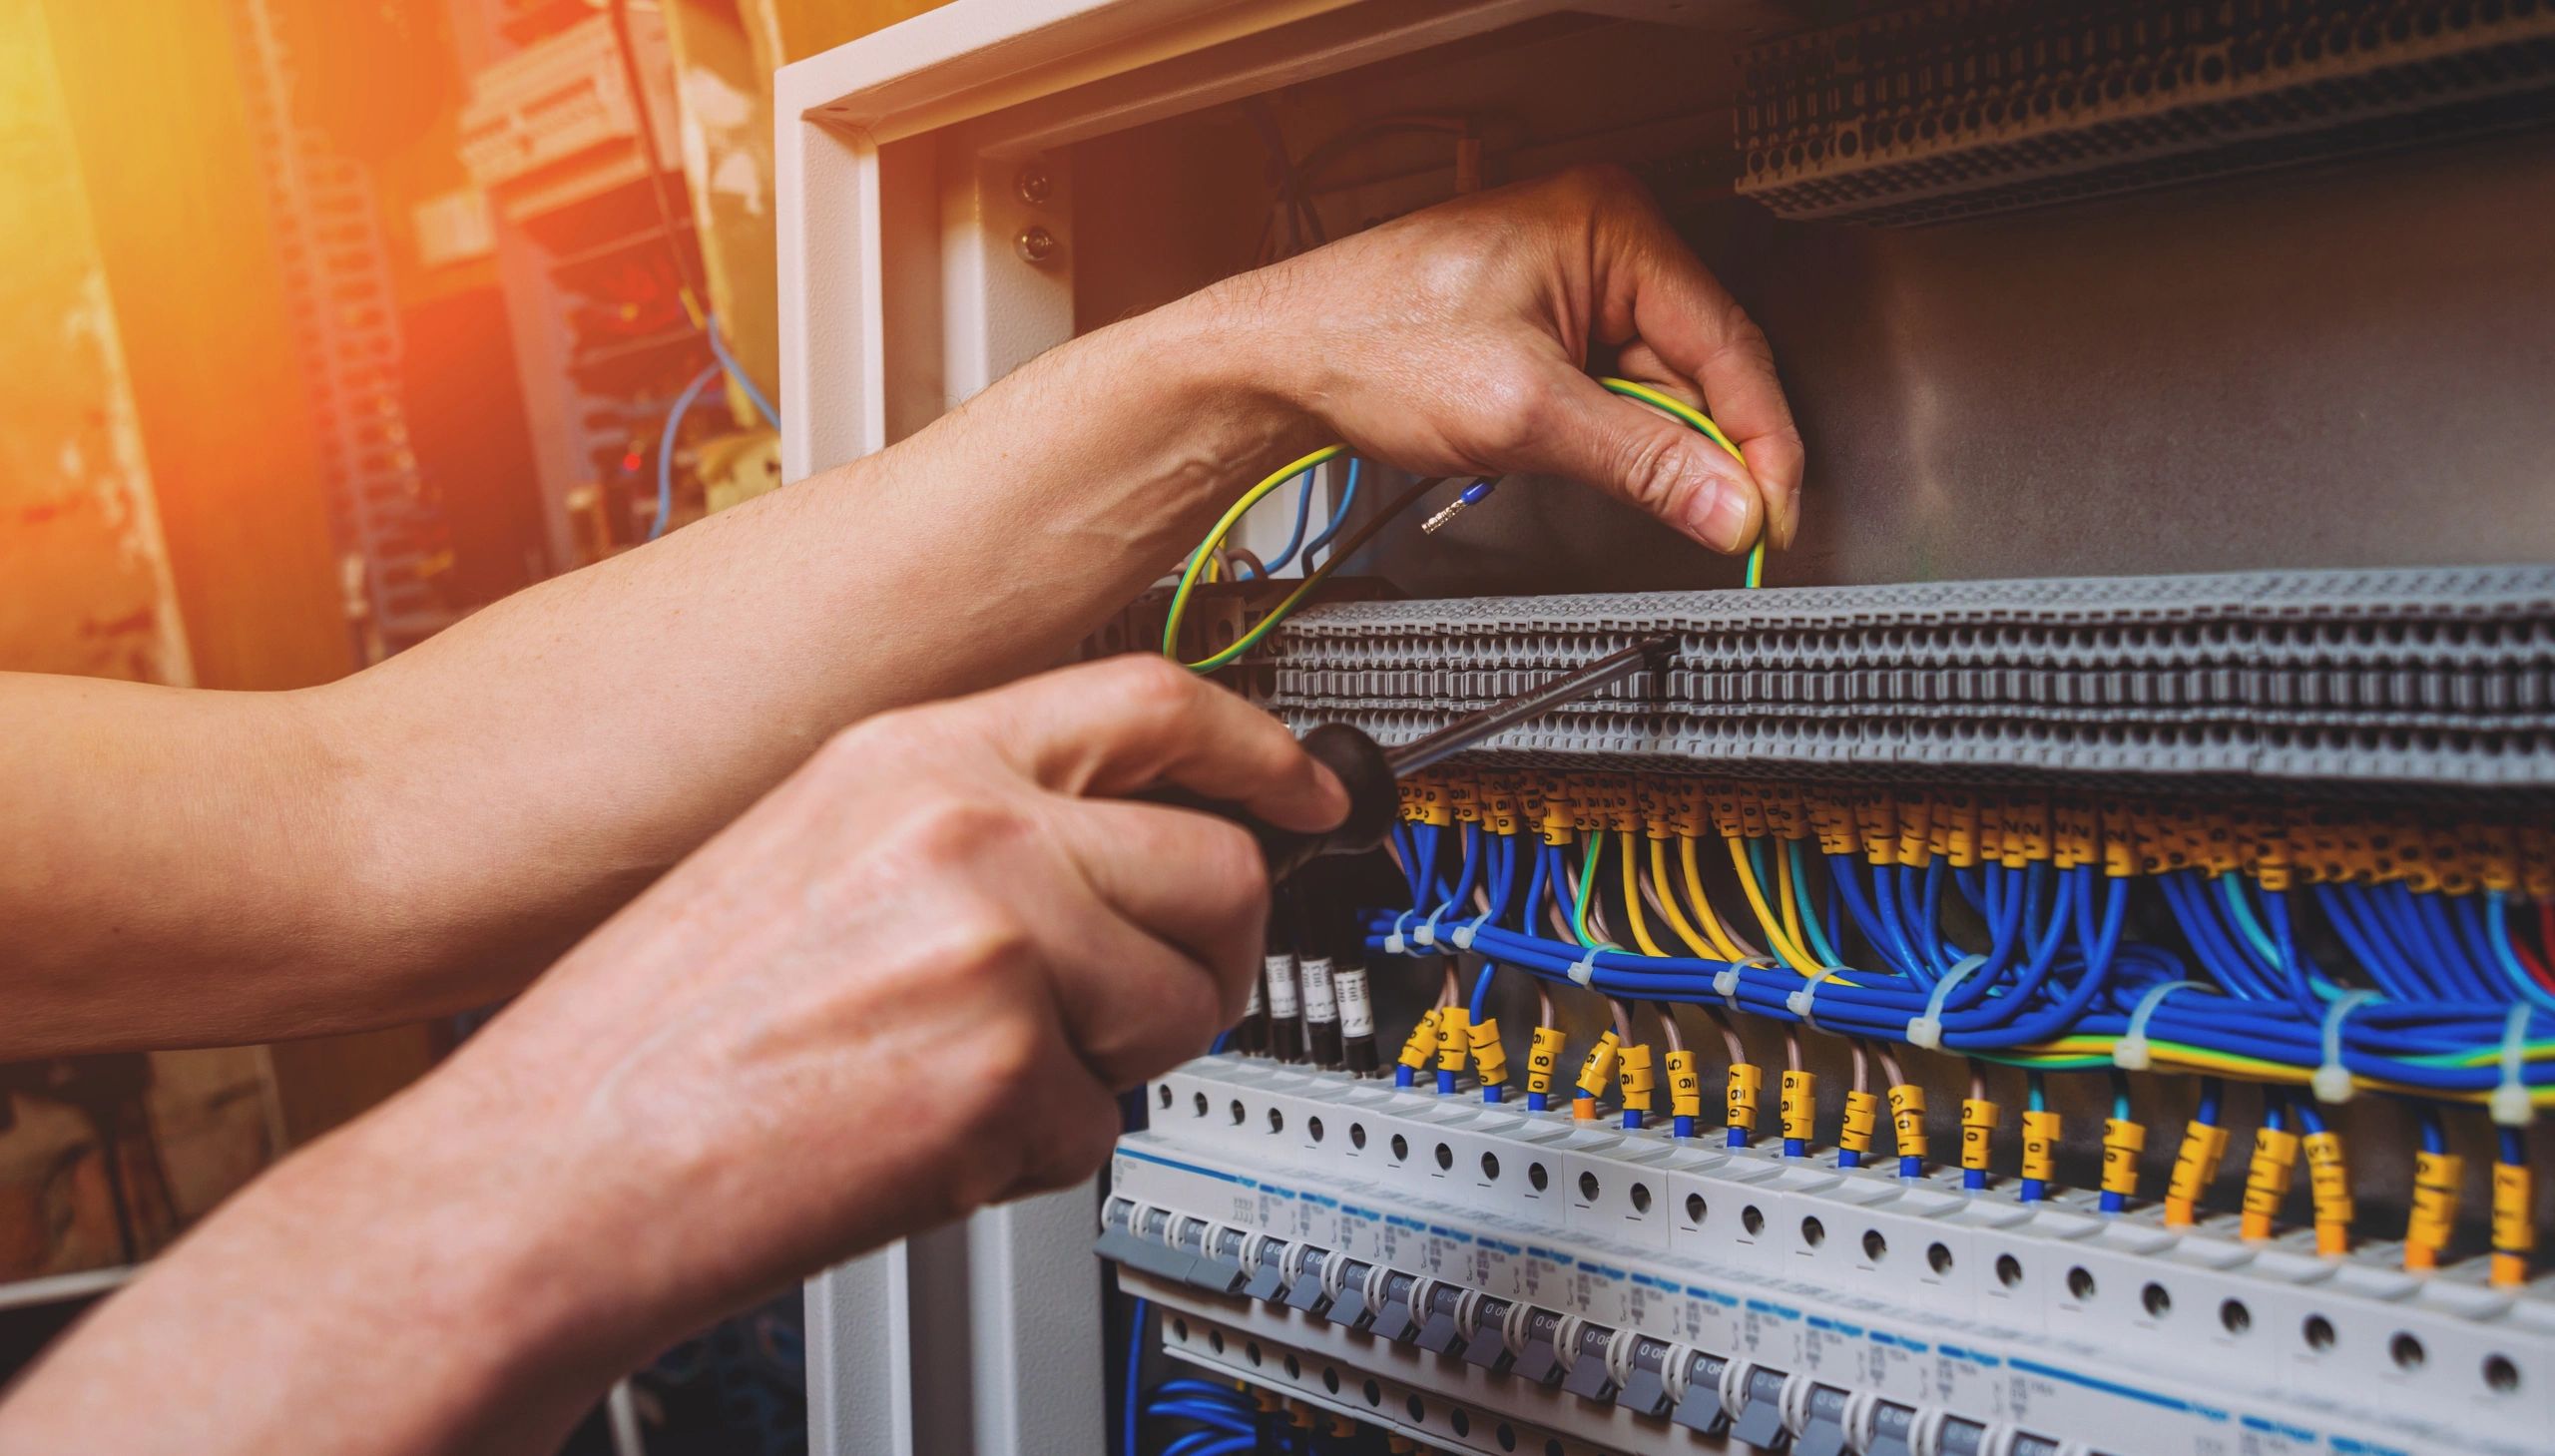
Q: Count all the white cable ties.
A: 10